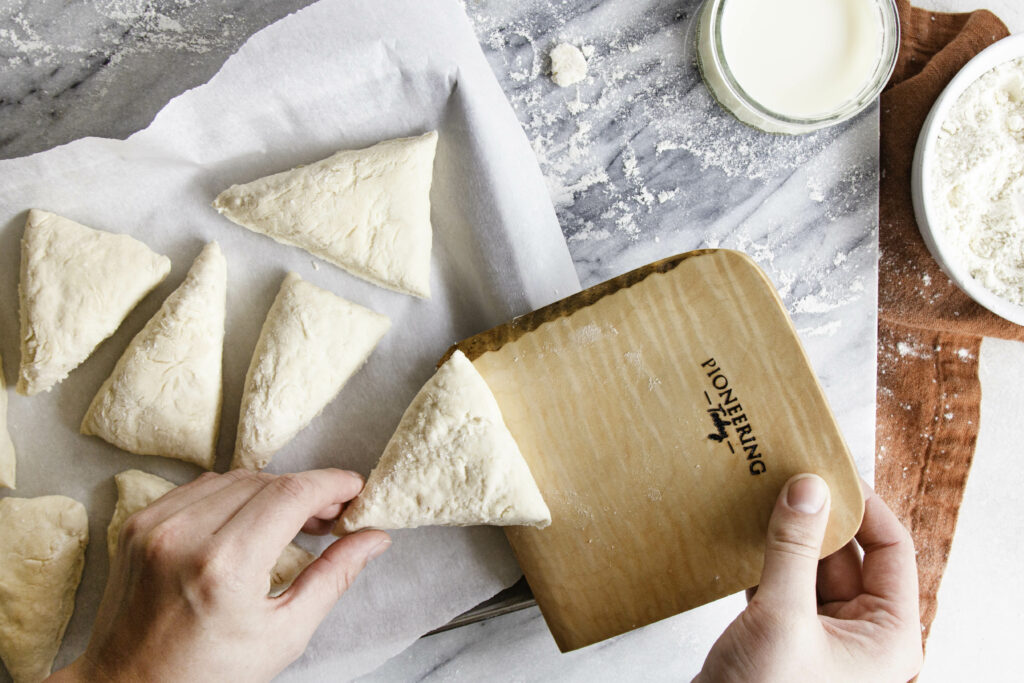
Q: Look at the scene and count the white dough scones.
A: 8